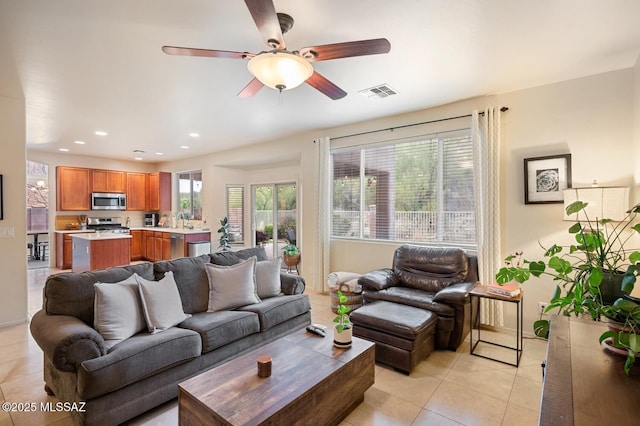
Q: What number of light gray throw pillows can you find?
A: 4